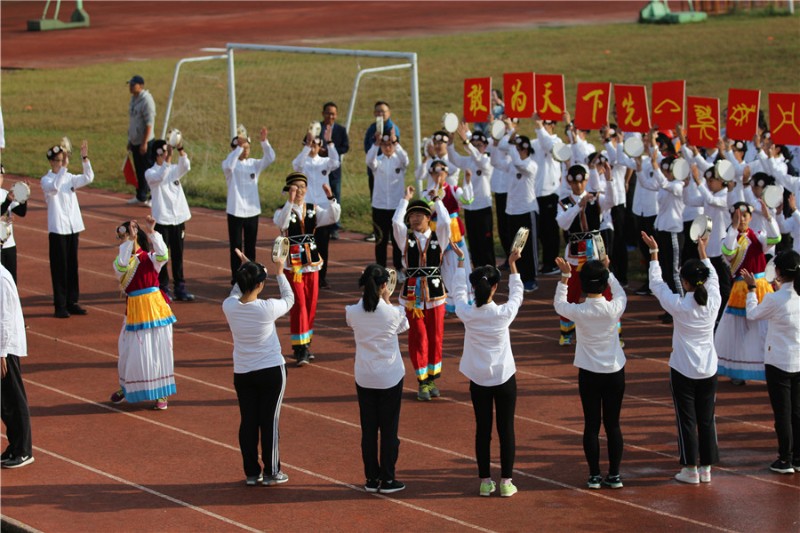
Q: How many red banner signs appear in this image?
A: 9